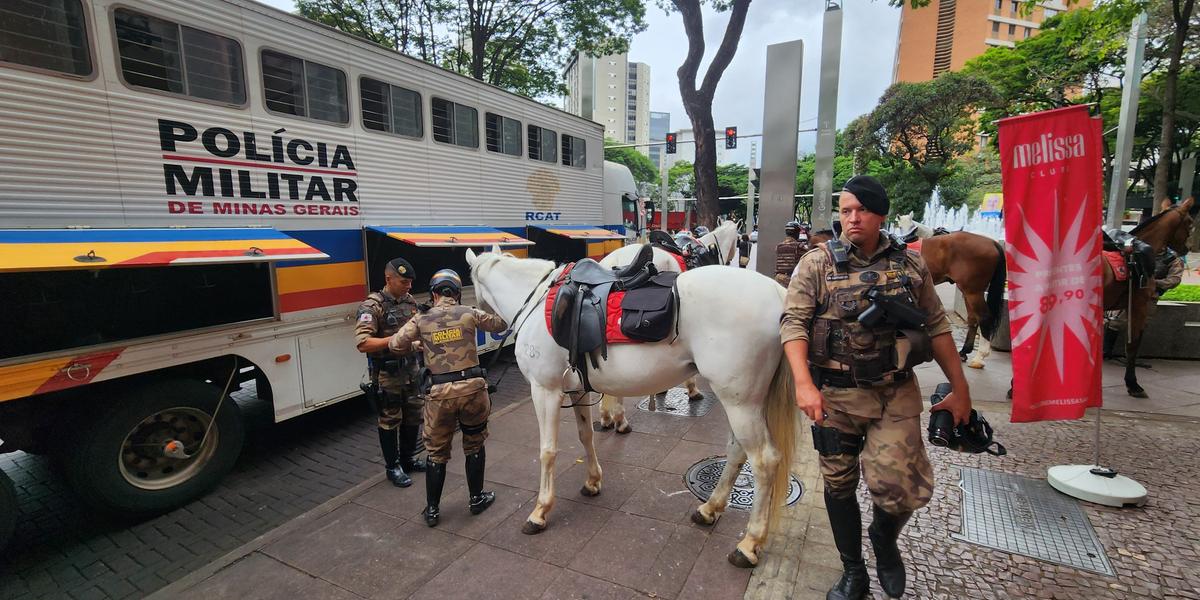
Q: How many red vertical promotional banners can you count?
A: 1